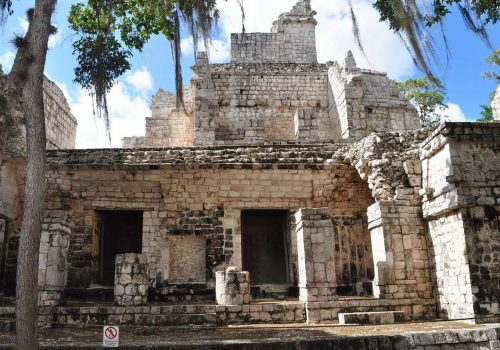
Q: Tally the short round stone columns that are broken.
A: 2